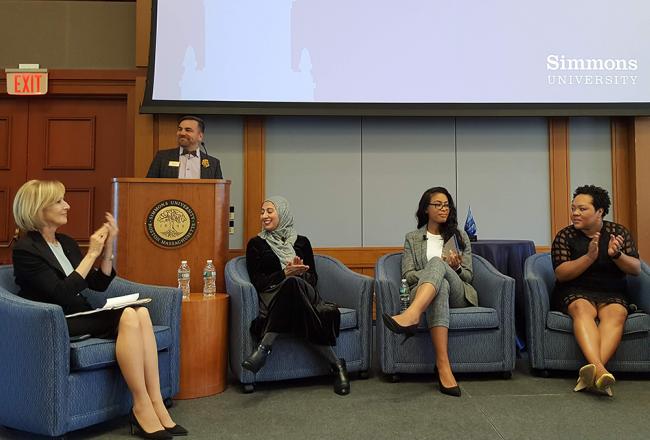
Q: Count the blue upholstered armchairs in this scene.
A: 4